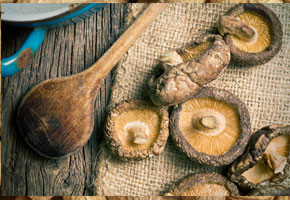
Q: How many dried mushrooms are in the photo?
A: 6